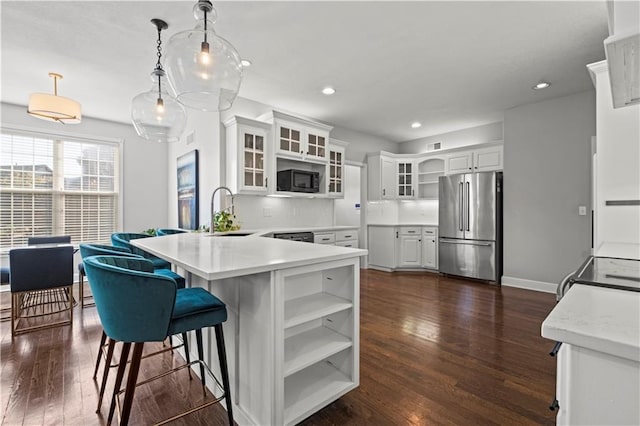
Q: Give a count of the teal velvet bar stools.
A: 4